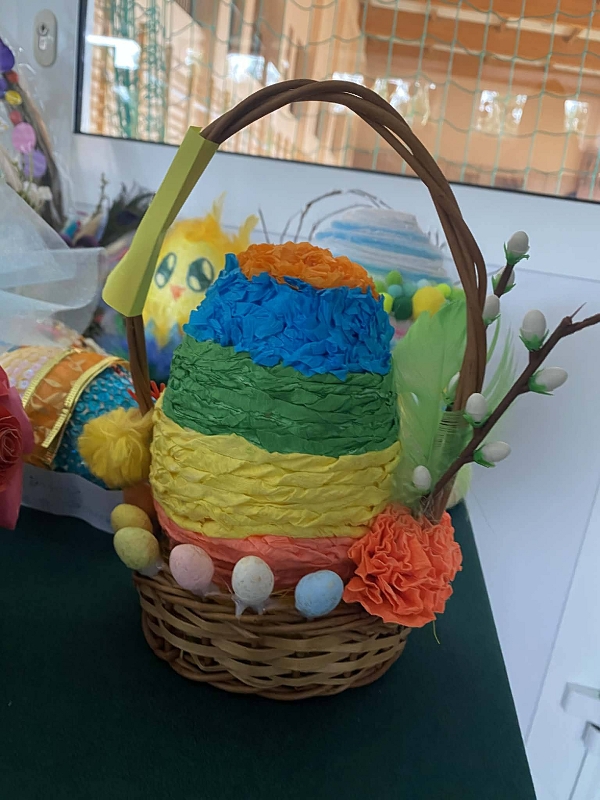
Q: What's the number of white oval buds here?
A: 9